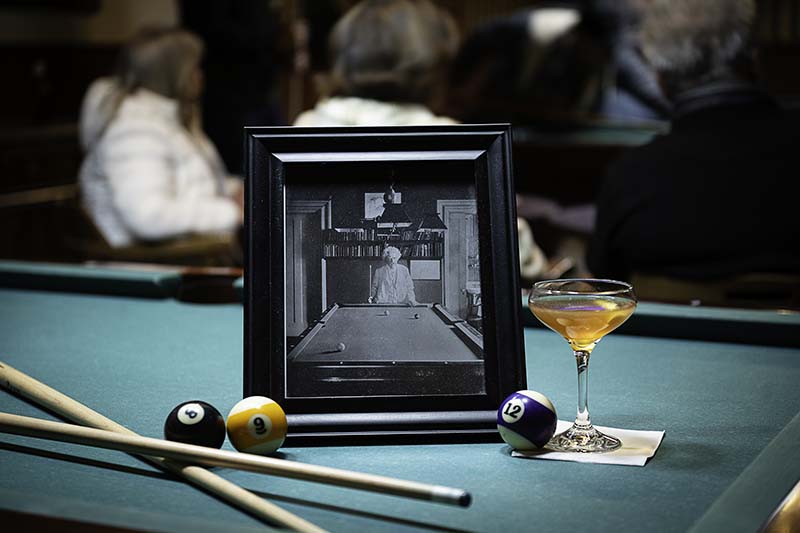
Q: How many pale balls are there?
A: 2